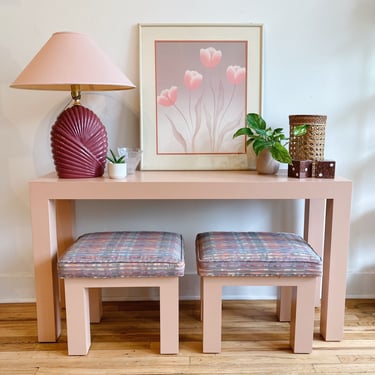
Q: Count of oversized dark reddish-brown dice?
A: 2